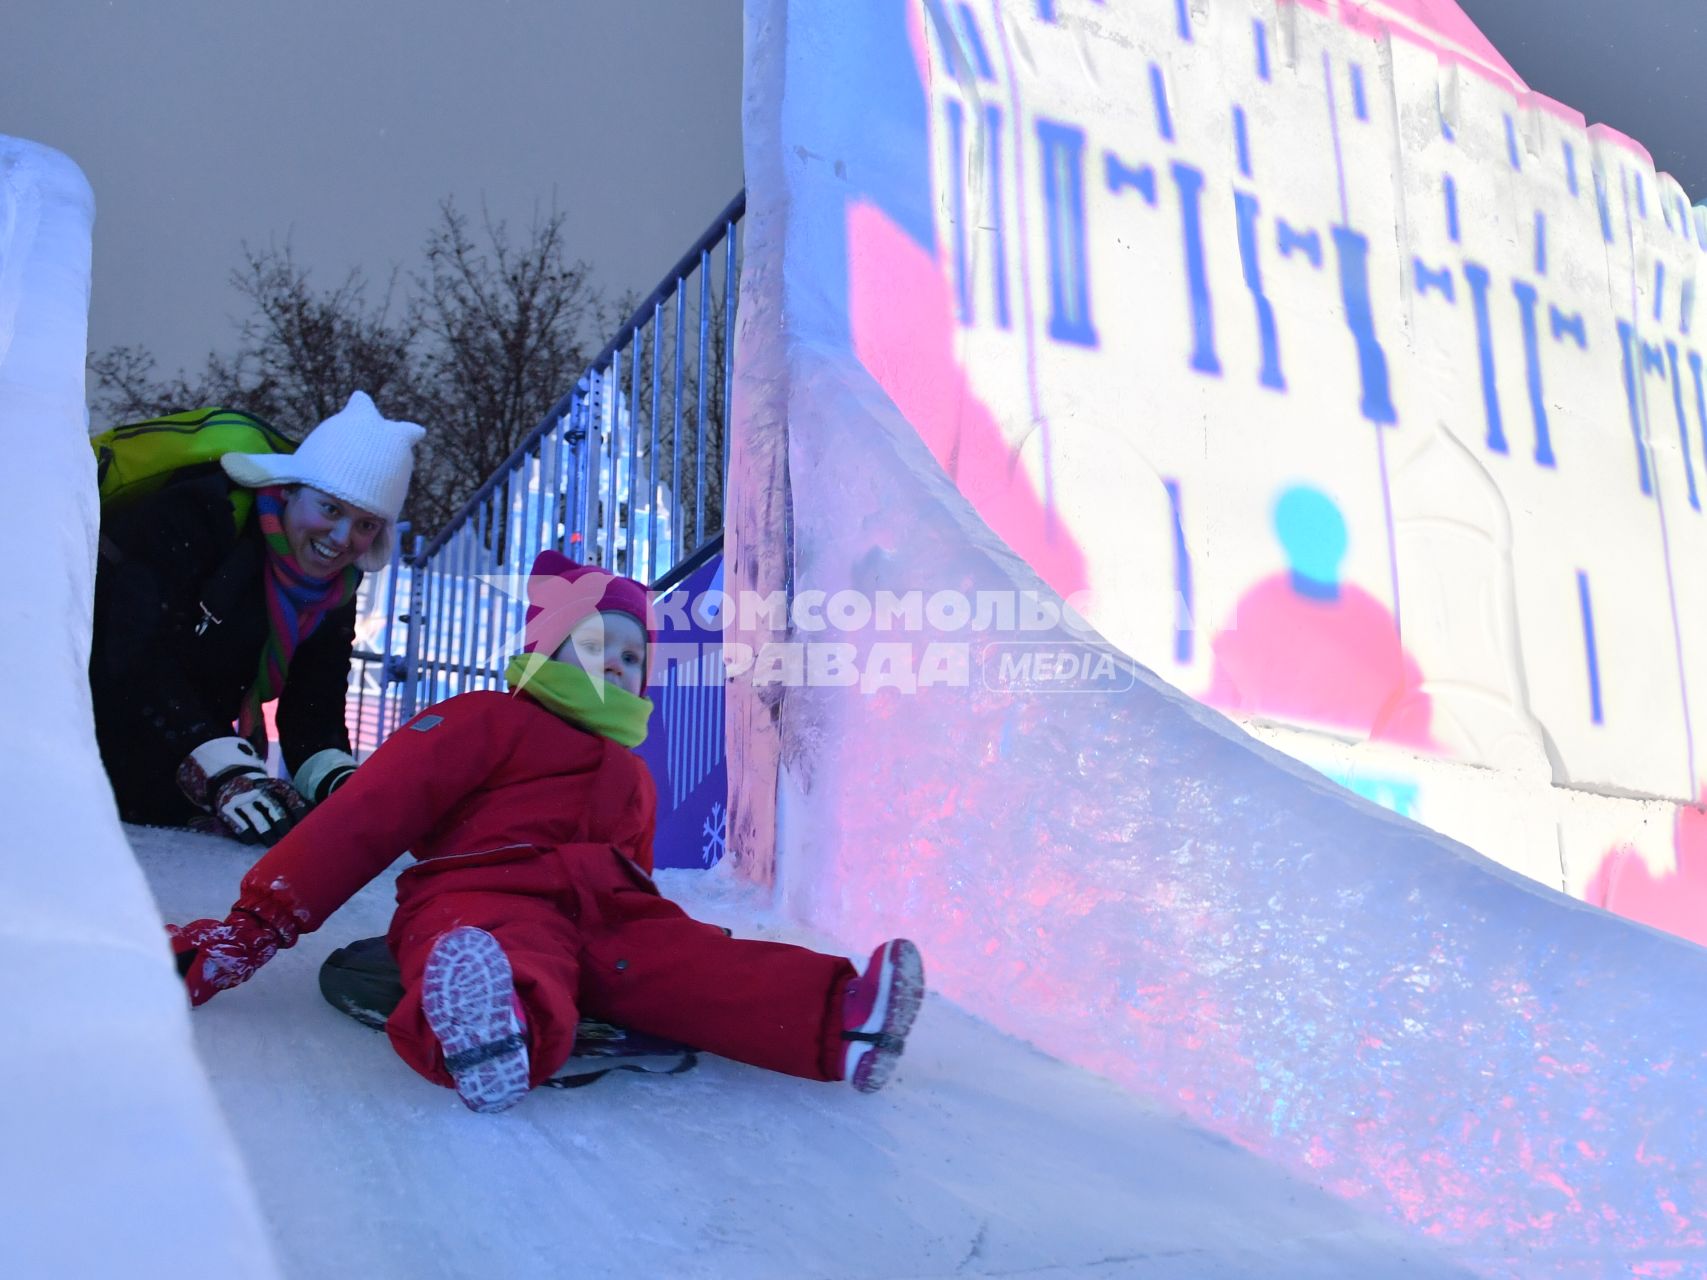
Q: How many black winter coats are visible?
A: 1